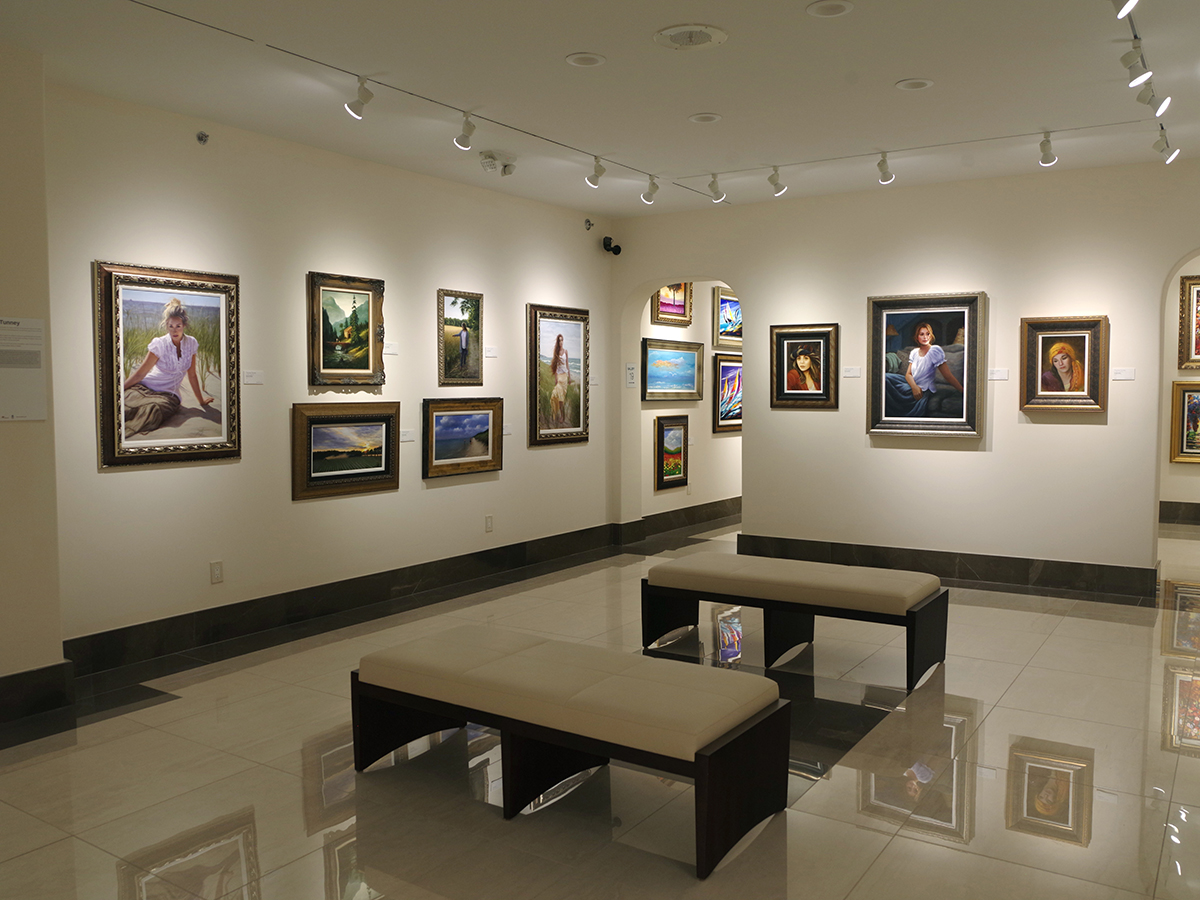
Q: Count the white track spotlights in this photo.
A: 12